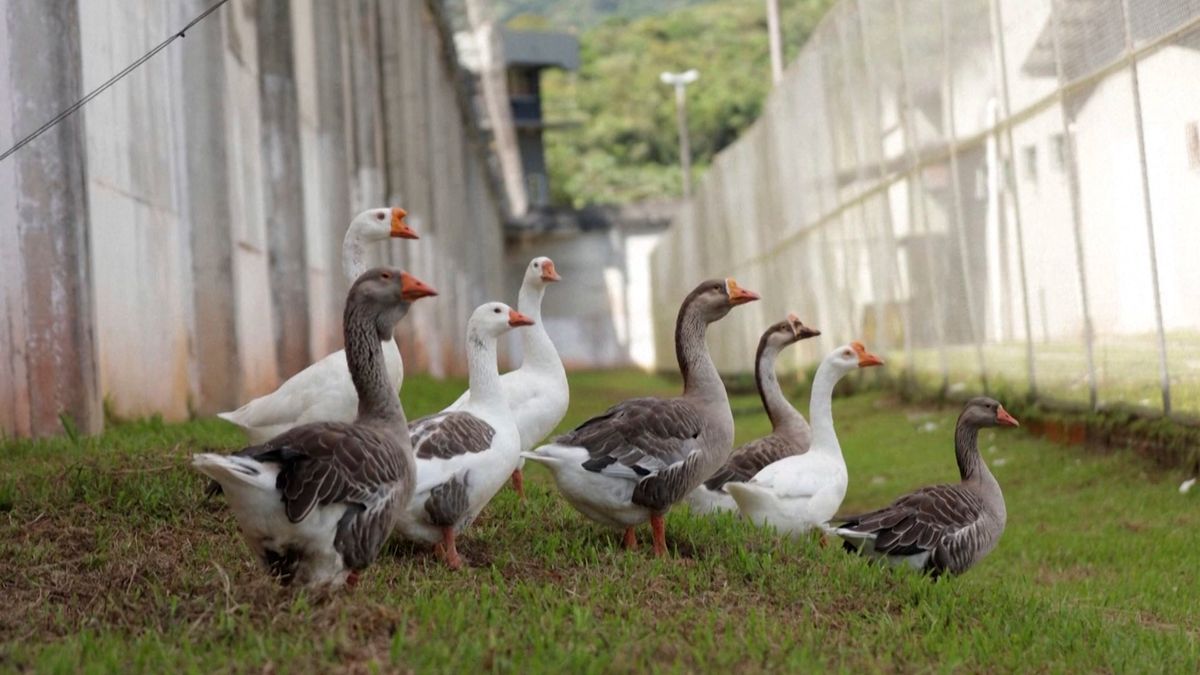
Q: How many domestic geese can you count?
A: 8